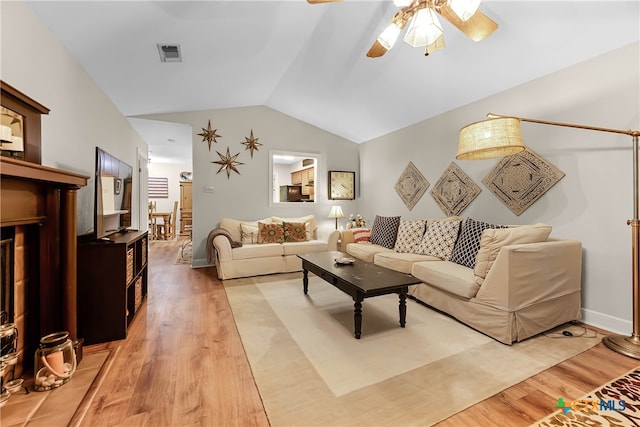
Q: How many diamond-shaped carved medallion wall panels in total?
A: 3